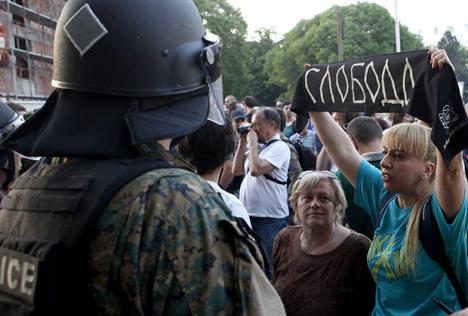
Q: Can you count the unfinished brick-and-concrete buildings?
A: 1